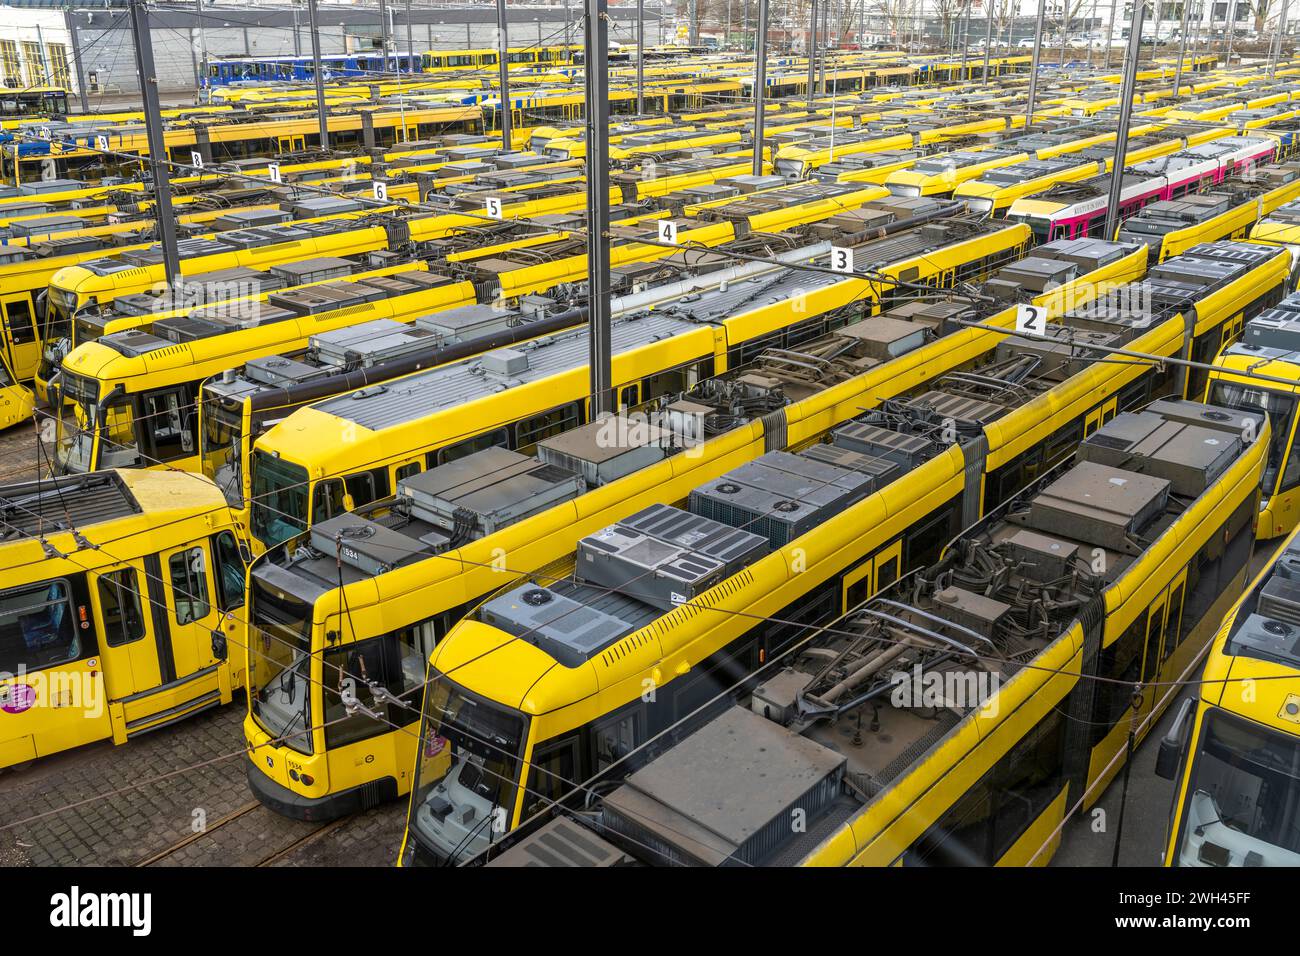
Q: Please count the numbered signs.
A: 8